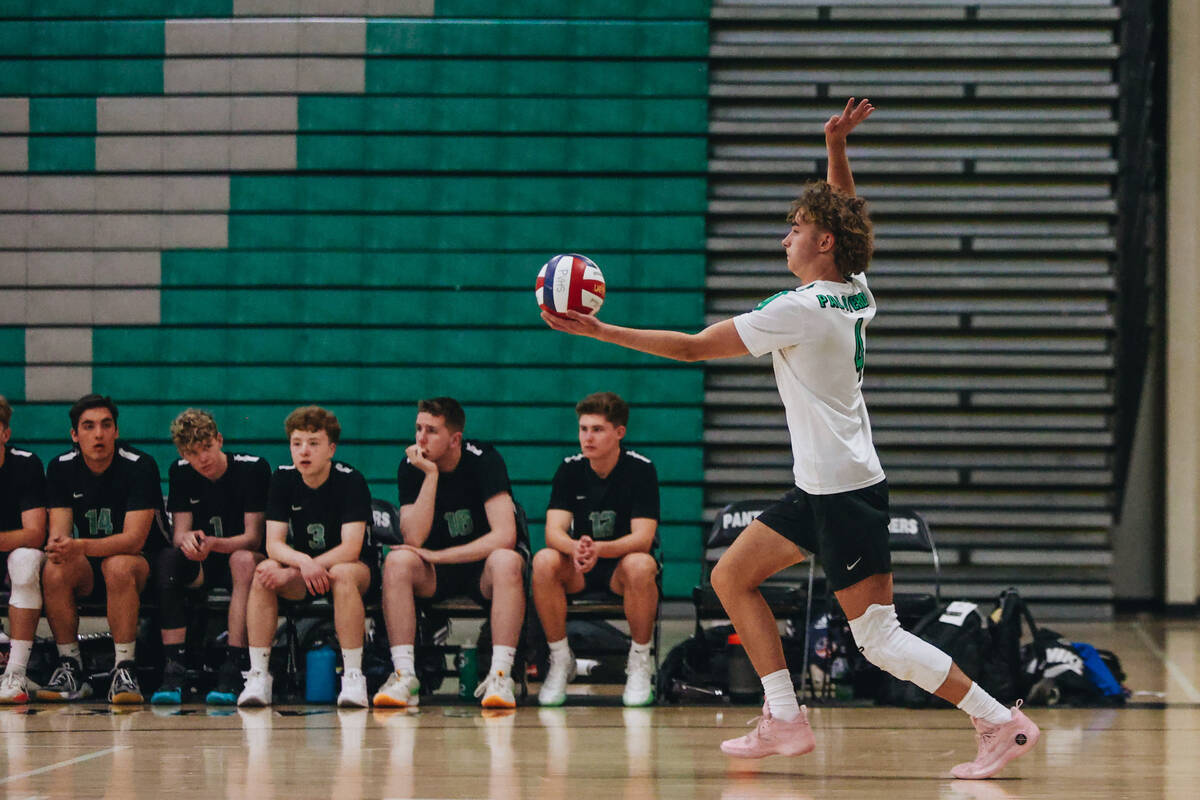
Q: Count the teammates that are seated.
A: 6